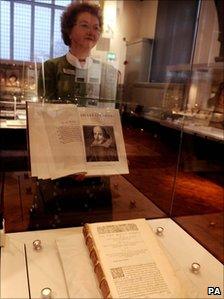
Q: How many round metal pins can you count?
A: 4